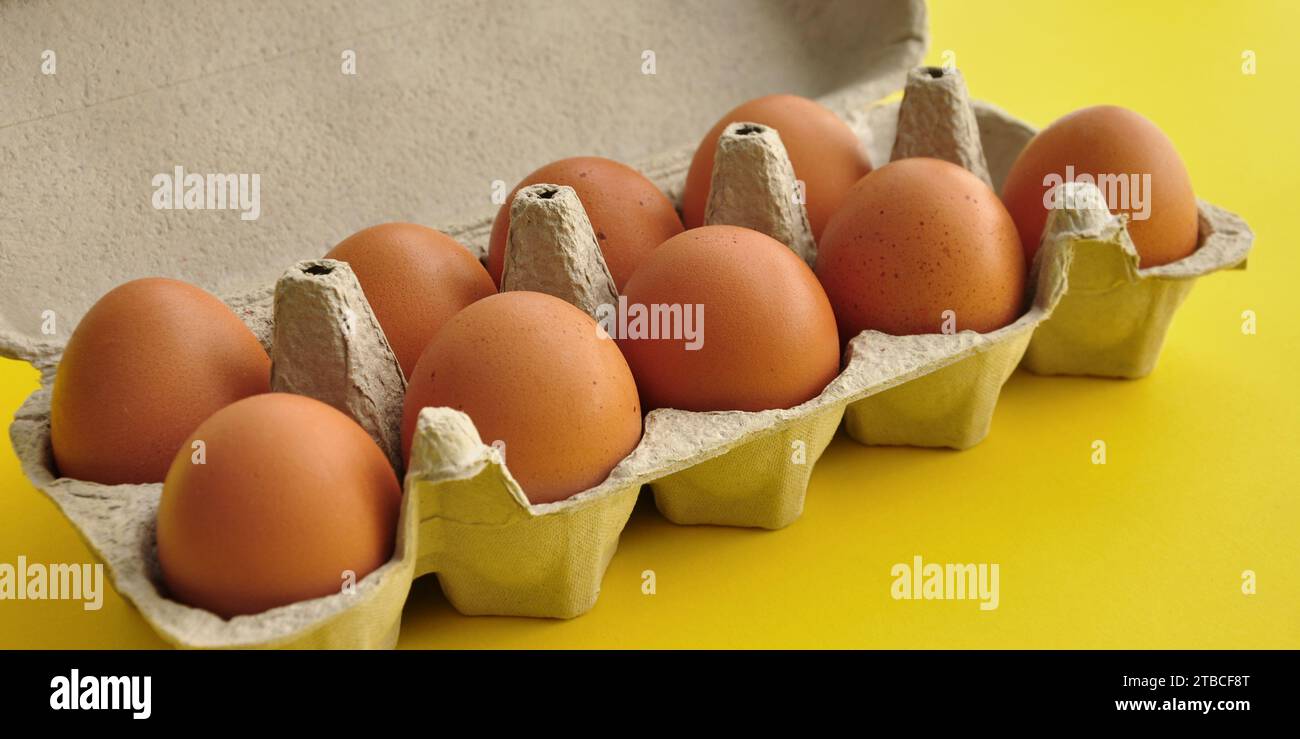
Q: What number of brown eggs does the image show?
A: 9